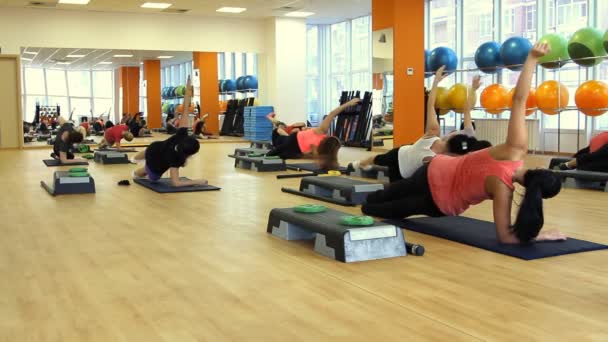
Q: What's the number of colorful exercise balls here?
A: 13